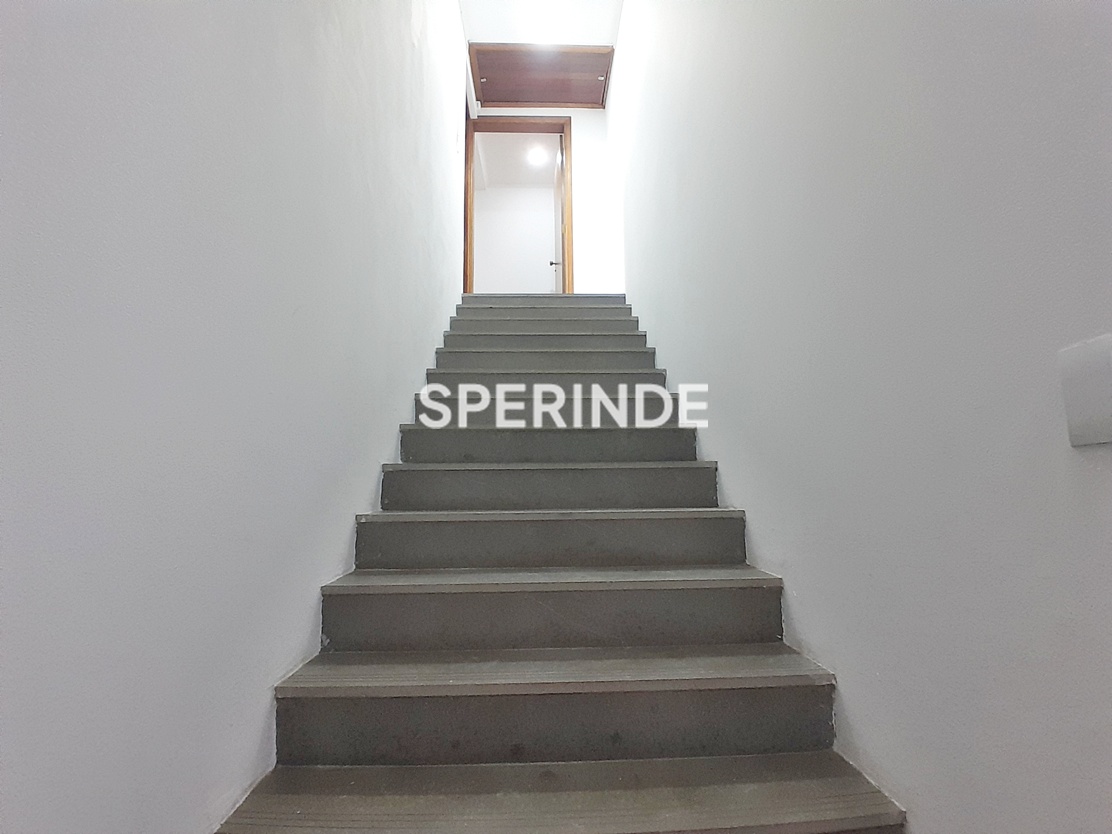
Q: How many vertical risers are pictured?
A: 12